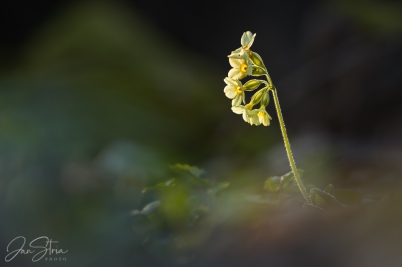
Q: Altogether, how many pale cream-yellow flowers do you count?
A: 5